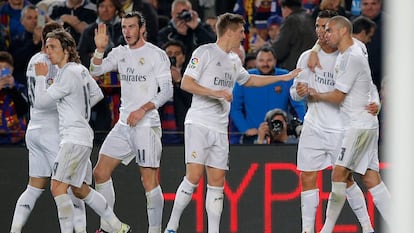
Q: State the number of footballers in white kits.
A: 6